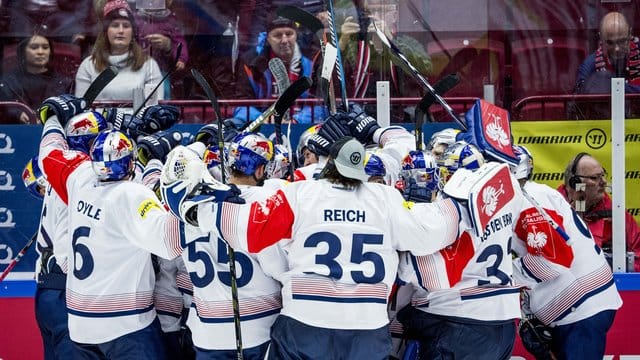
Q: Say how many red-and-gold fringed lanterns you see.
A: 0